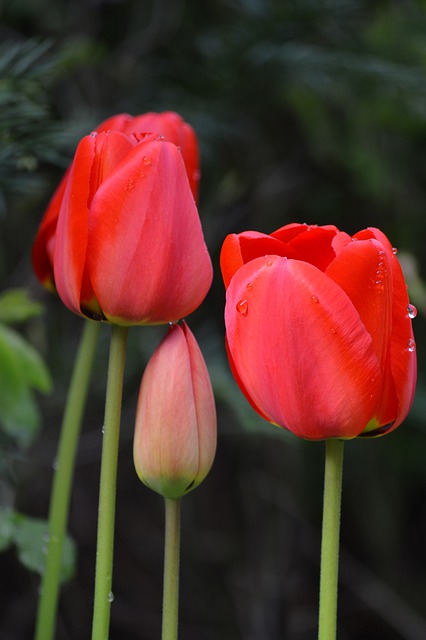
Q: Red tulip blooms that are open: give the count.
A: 3